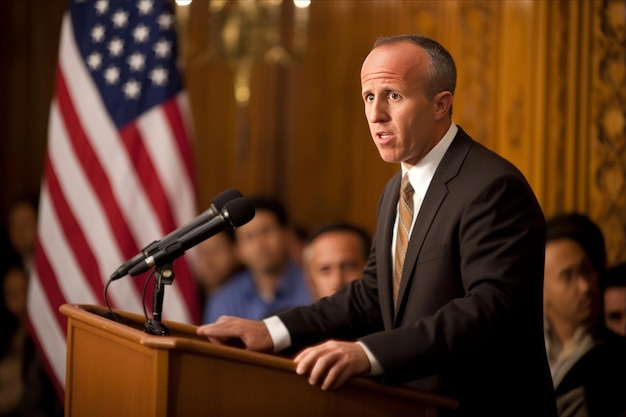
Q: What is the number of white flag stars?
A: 13